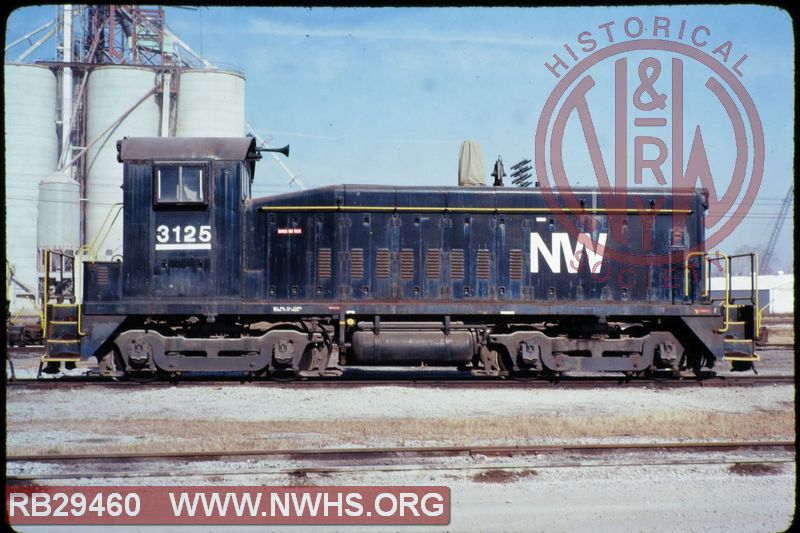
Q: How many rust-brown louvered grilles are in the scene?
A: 8